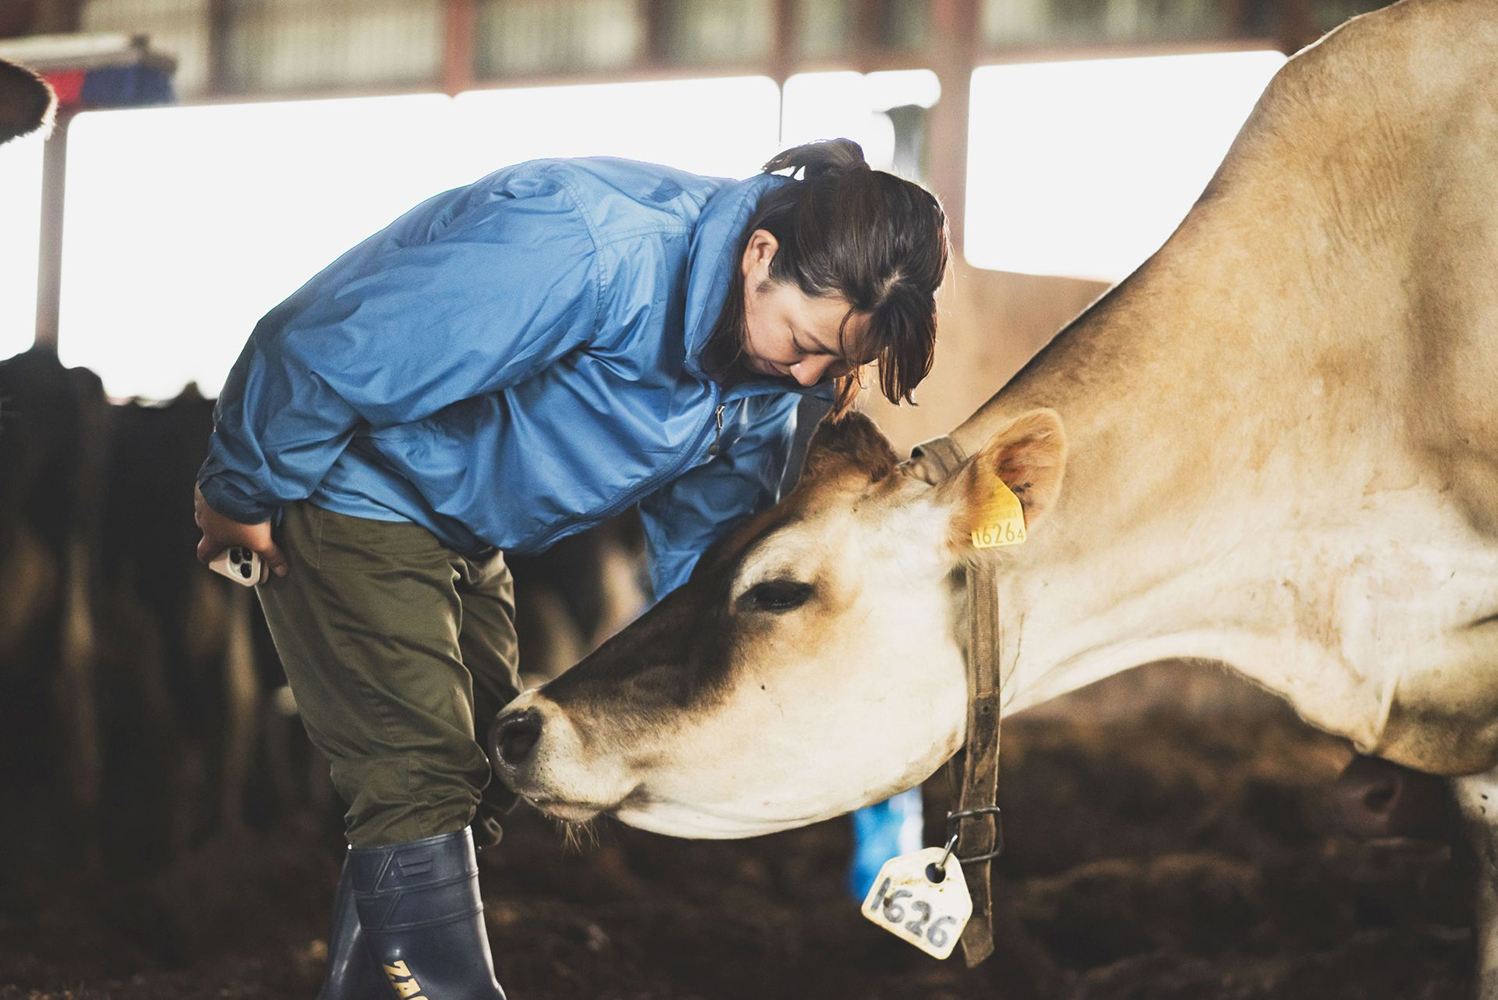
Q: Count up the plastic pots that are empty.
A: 0